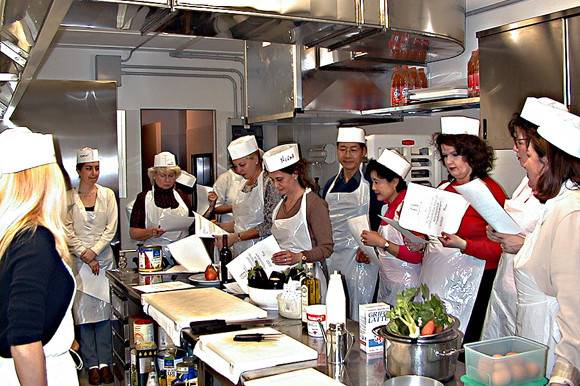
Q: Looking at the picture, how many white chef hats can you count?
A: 11